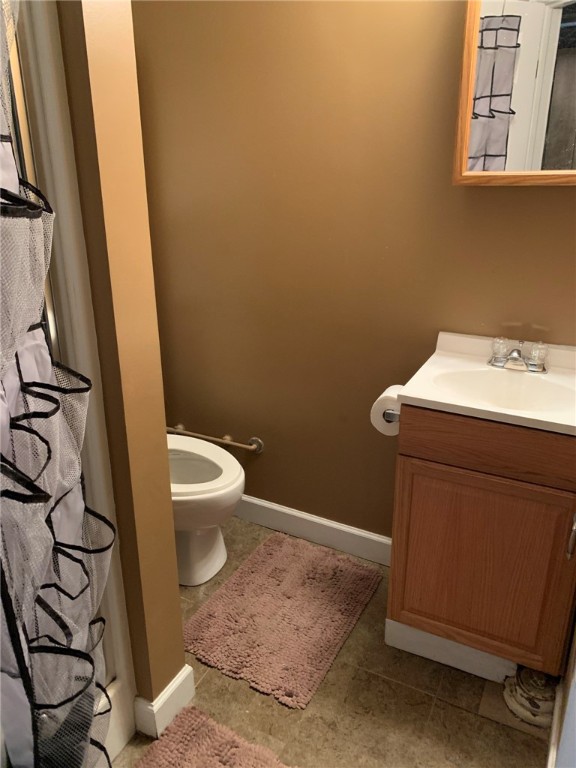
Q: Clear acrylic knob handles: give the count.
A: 2